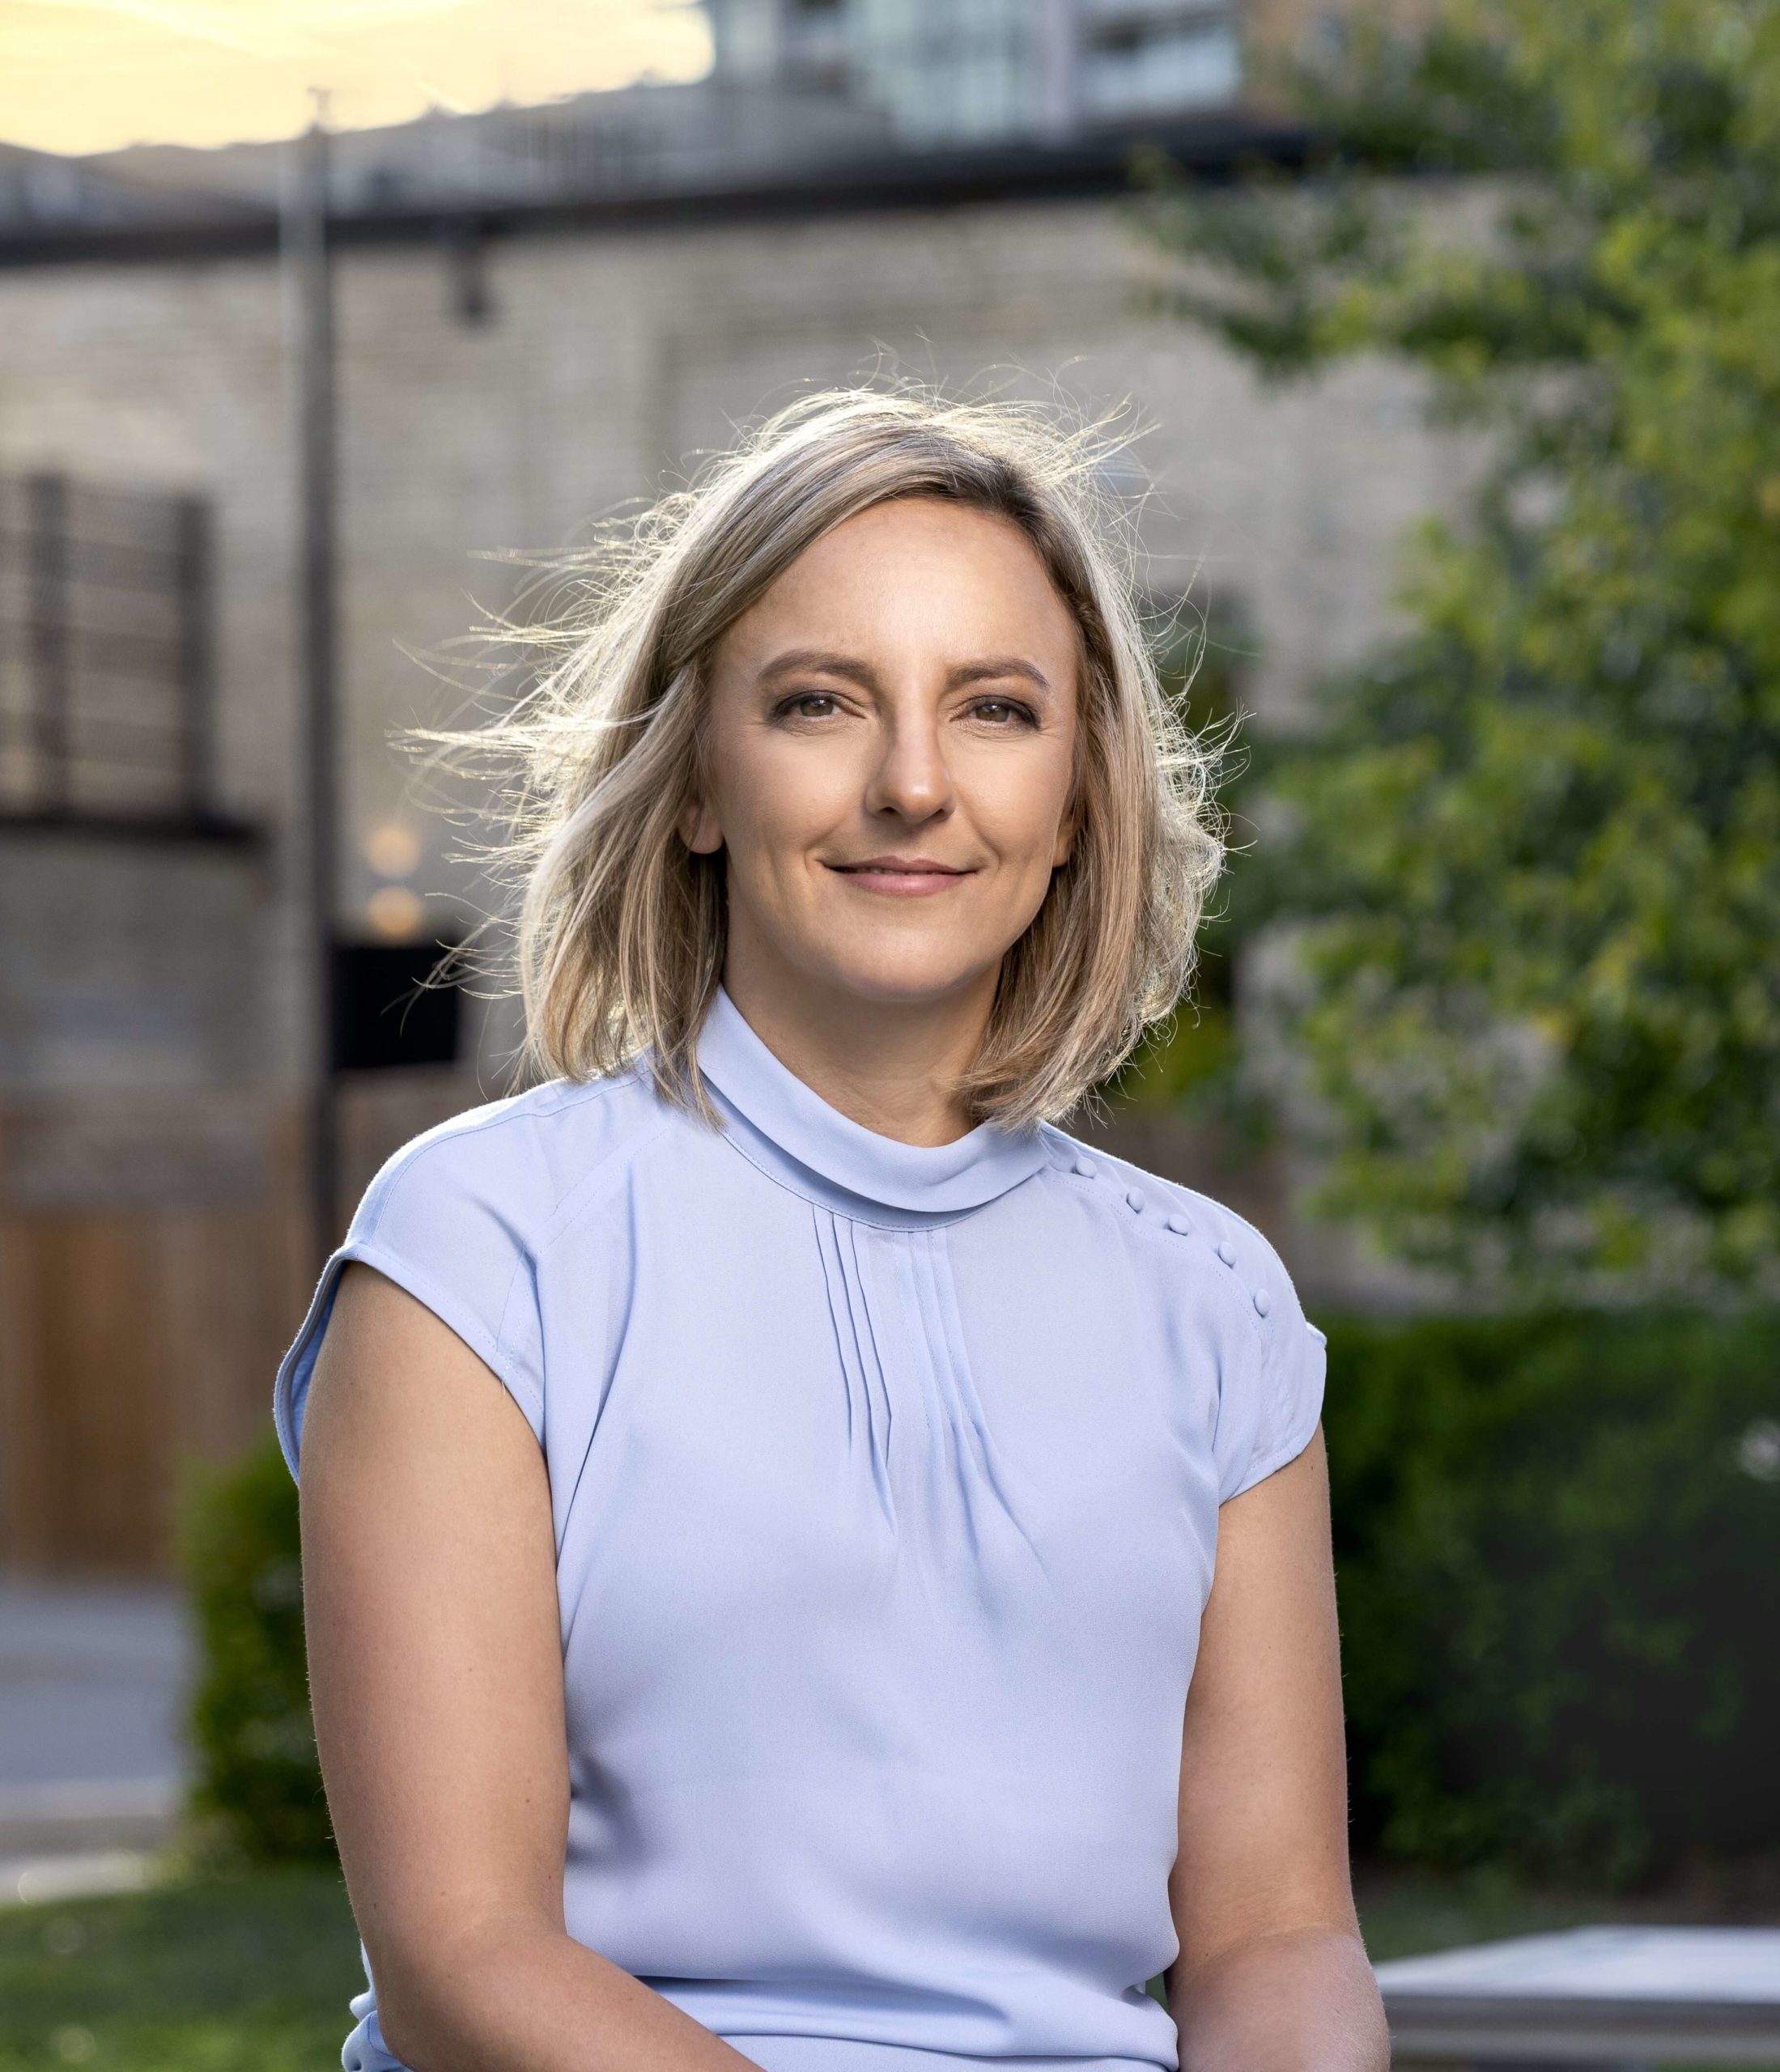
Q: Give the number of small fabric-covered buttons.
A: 5